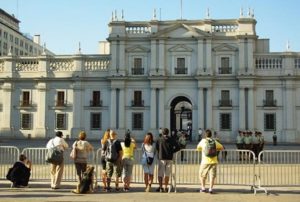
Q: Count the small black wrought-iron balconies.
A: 9